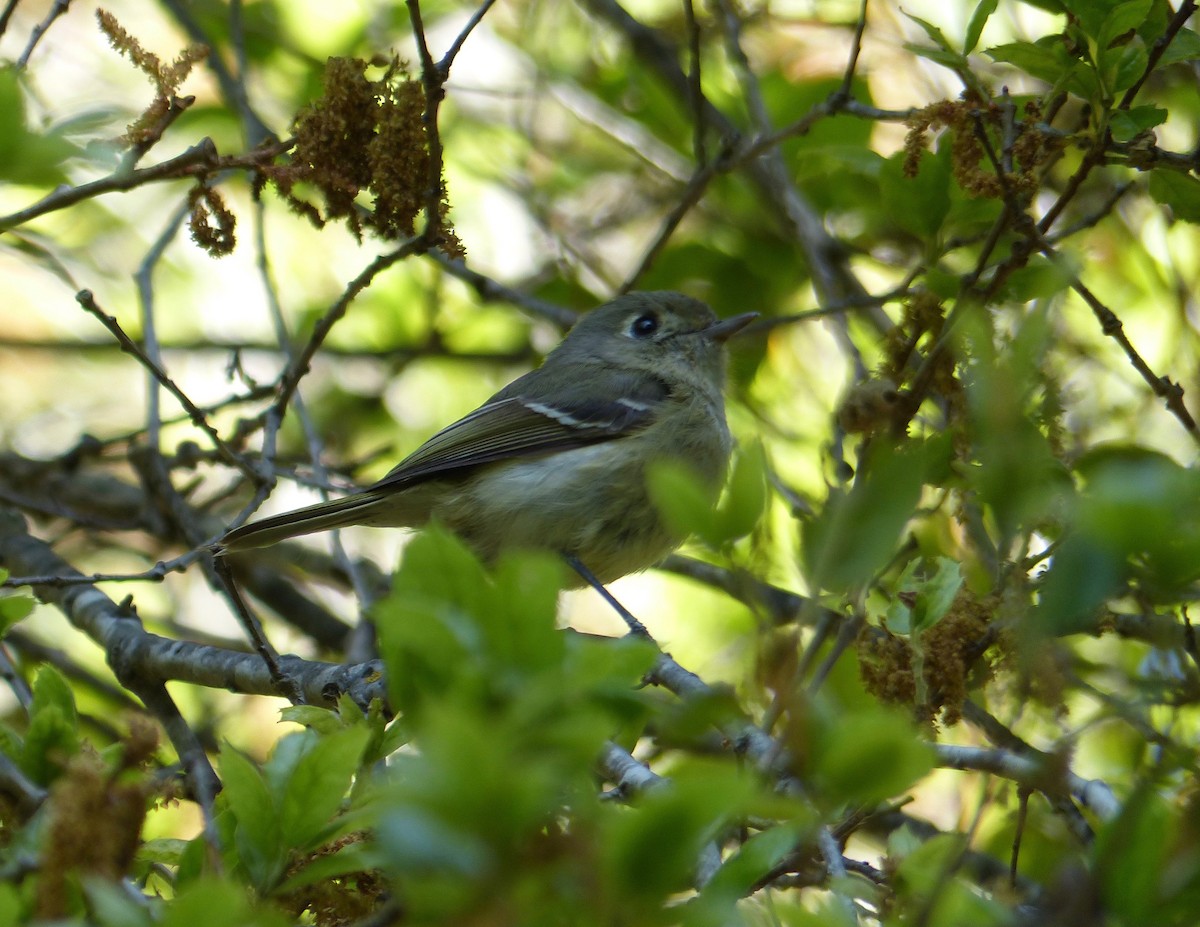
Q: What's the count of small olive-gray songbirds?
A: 1